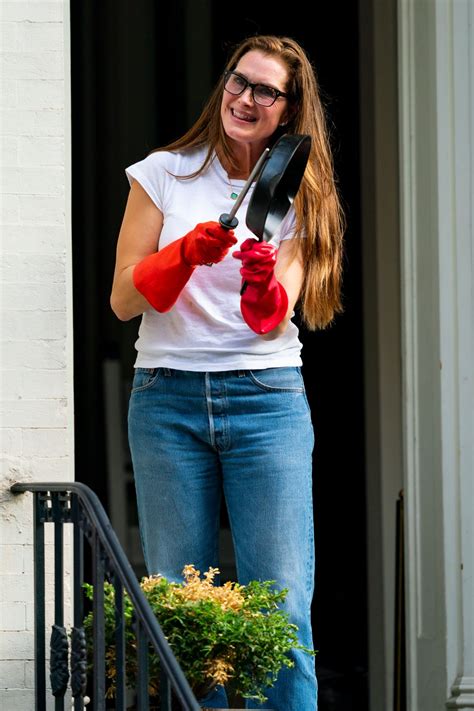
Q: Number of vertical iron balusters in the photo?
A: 7